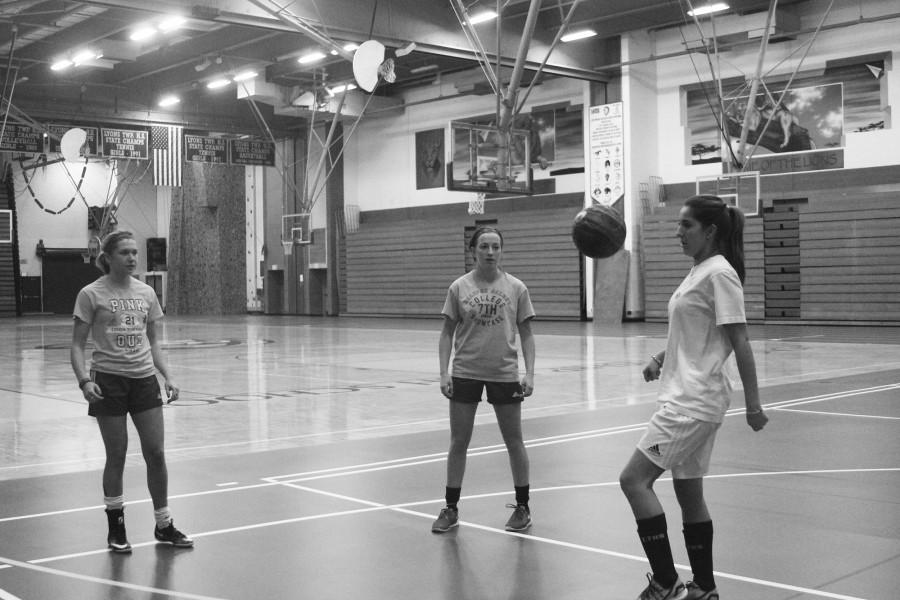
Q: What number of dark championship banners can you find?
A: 5